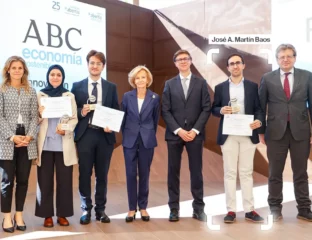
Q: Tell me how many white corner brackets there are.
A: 4